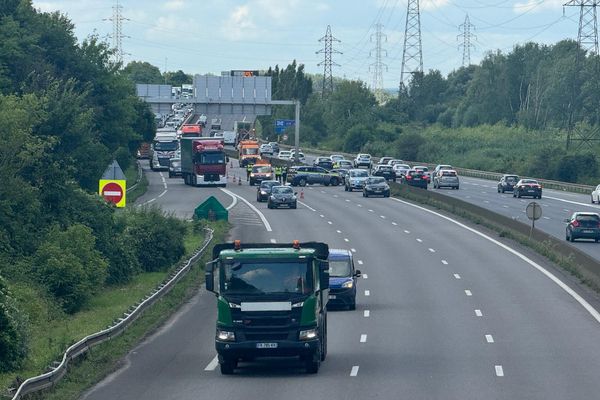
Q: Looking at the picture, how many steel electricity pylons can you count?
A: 6